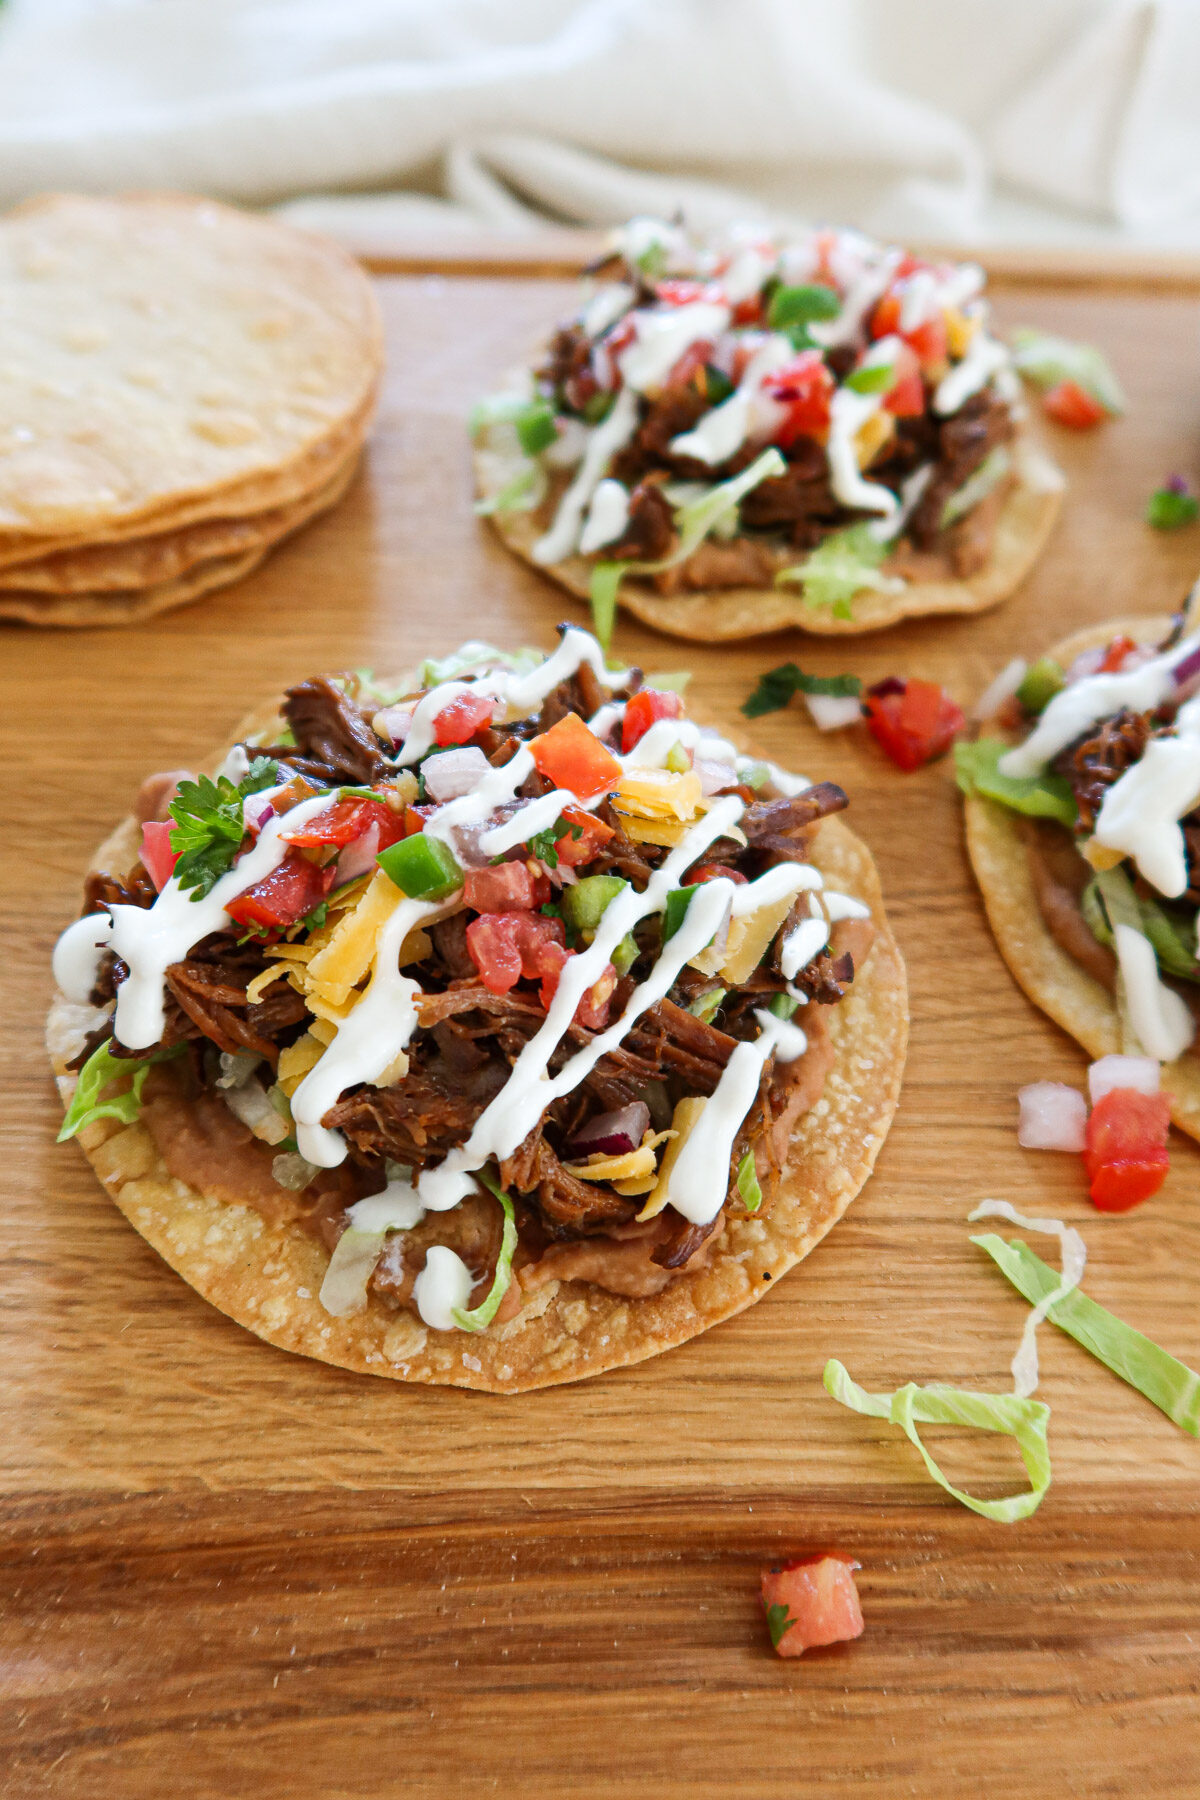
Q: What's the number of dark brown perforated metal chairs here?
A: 0